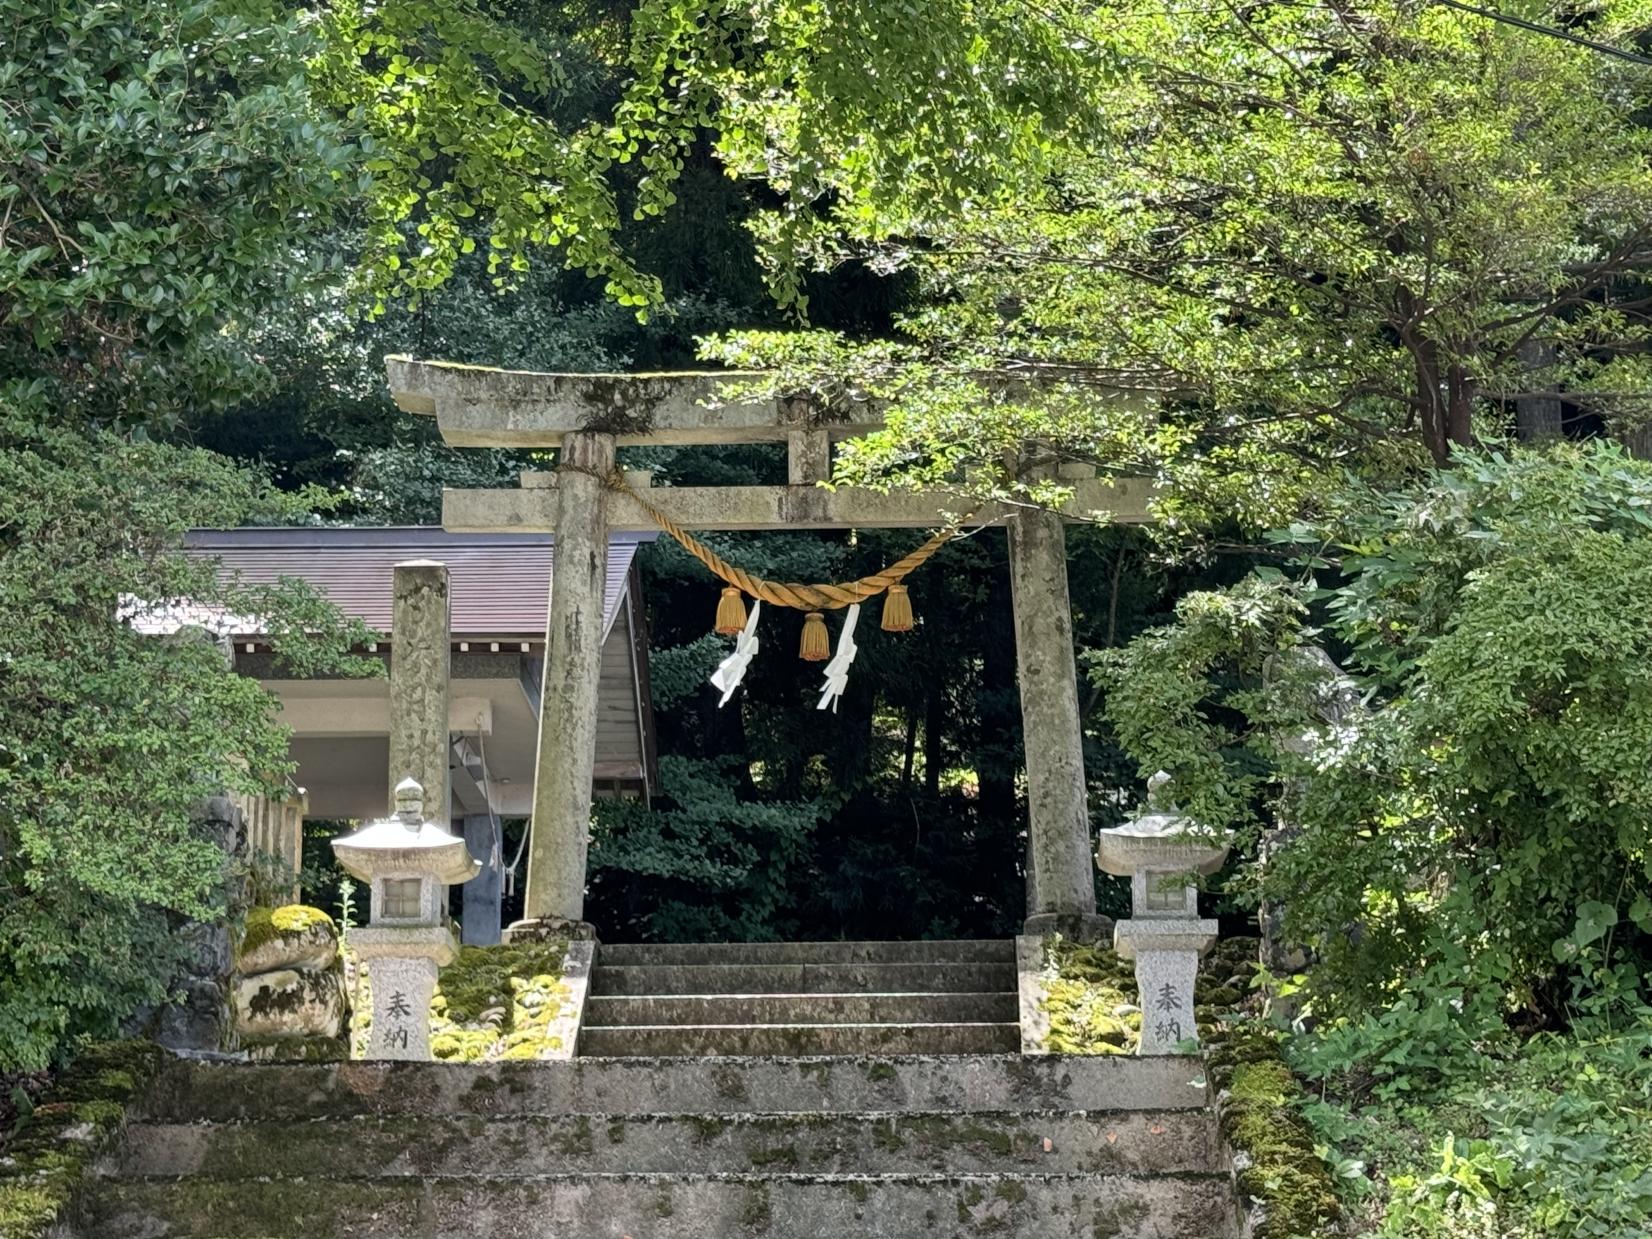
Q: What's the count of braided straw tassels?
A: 3